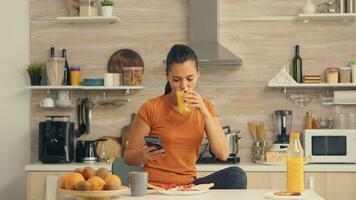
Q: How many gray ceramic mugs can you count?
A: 1